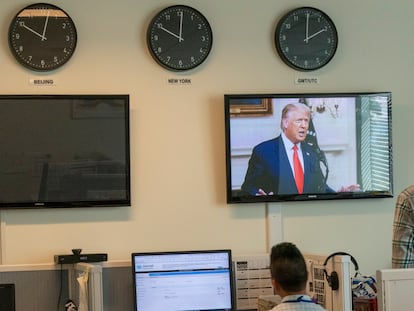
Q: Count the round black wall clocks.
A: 3